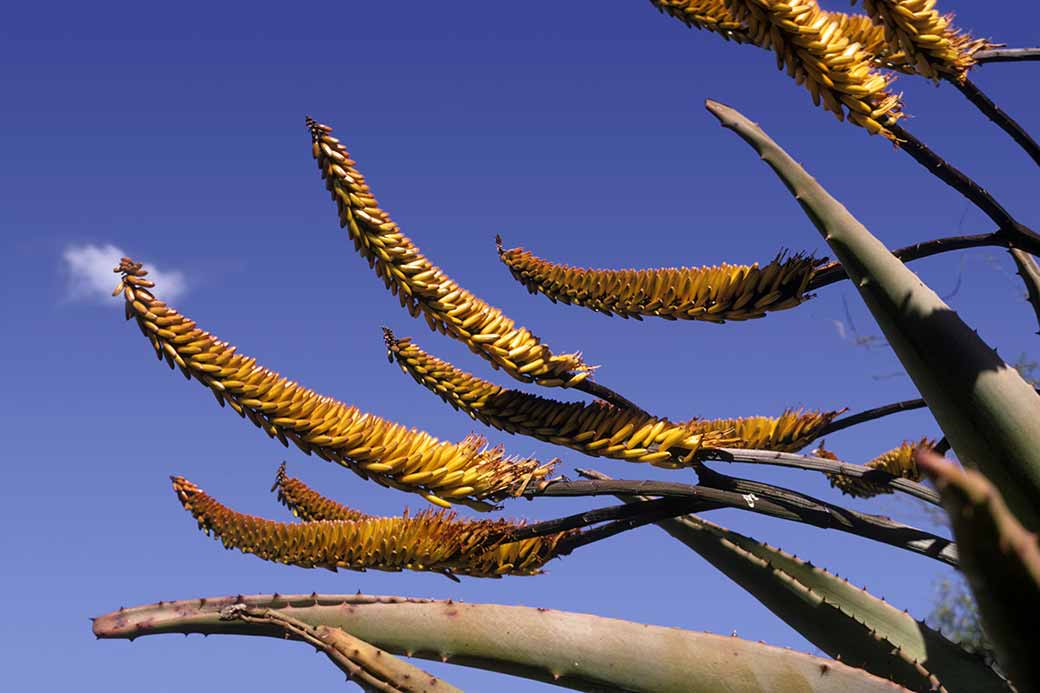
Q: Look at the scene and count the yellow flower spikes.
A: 11